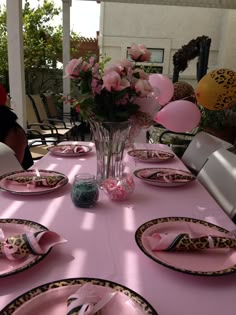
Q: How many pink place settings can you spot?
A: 7